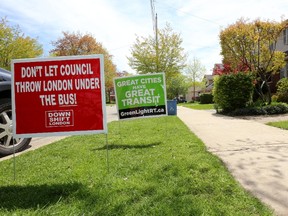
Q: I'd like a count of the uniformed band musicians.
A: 0